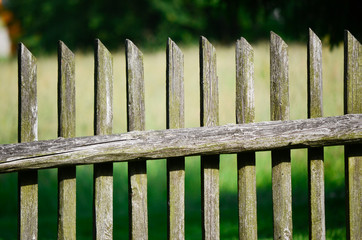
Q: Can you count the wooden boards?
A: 11